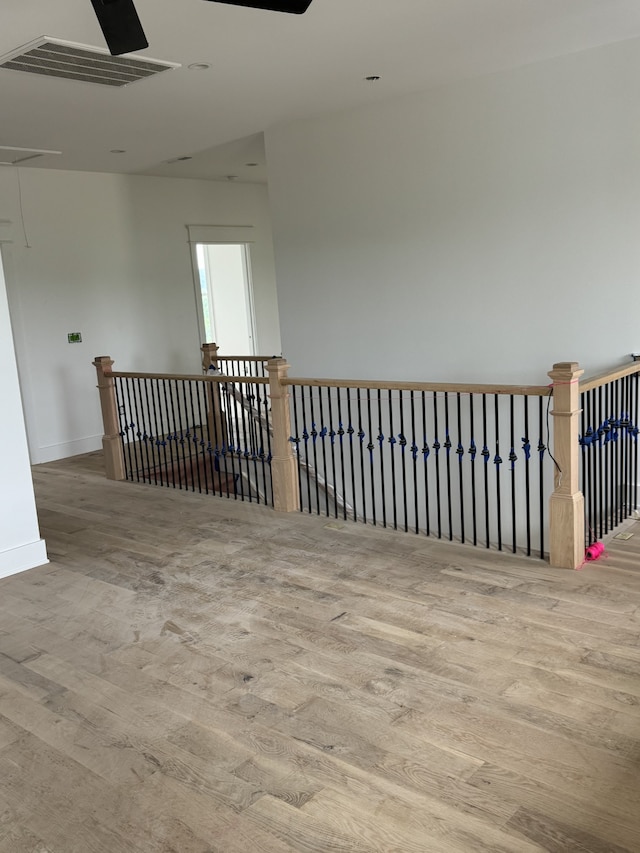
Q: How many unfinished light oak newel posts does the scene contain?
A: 4